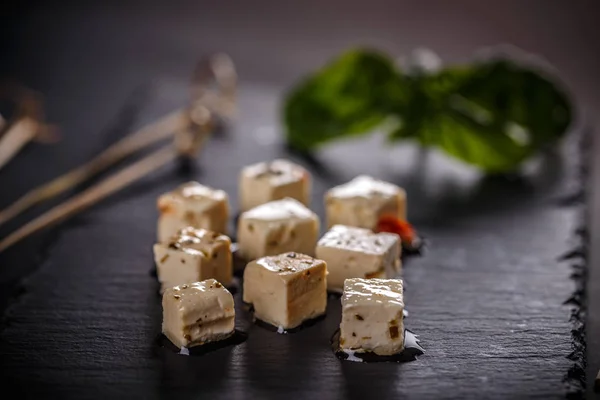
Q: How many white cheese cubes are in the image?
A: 9